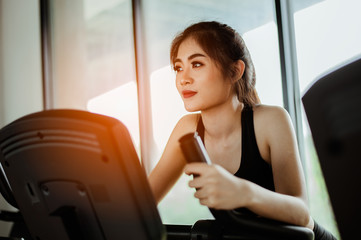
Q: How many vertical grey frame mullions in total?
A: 3